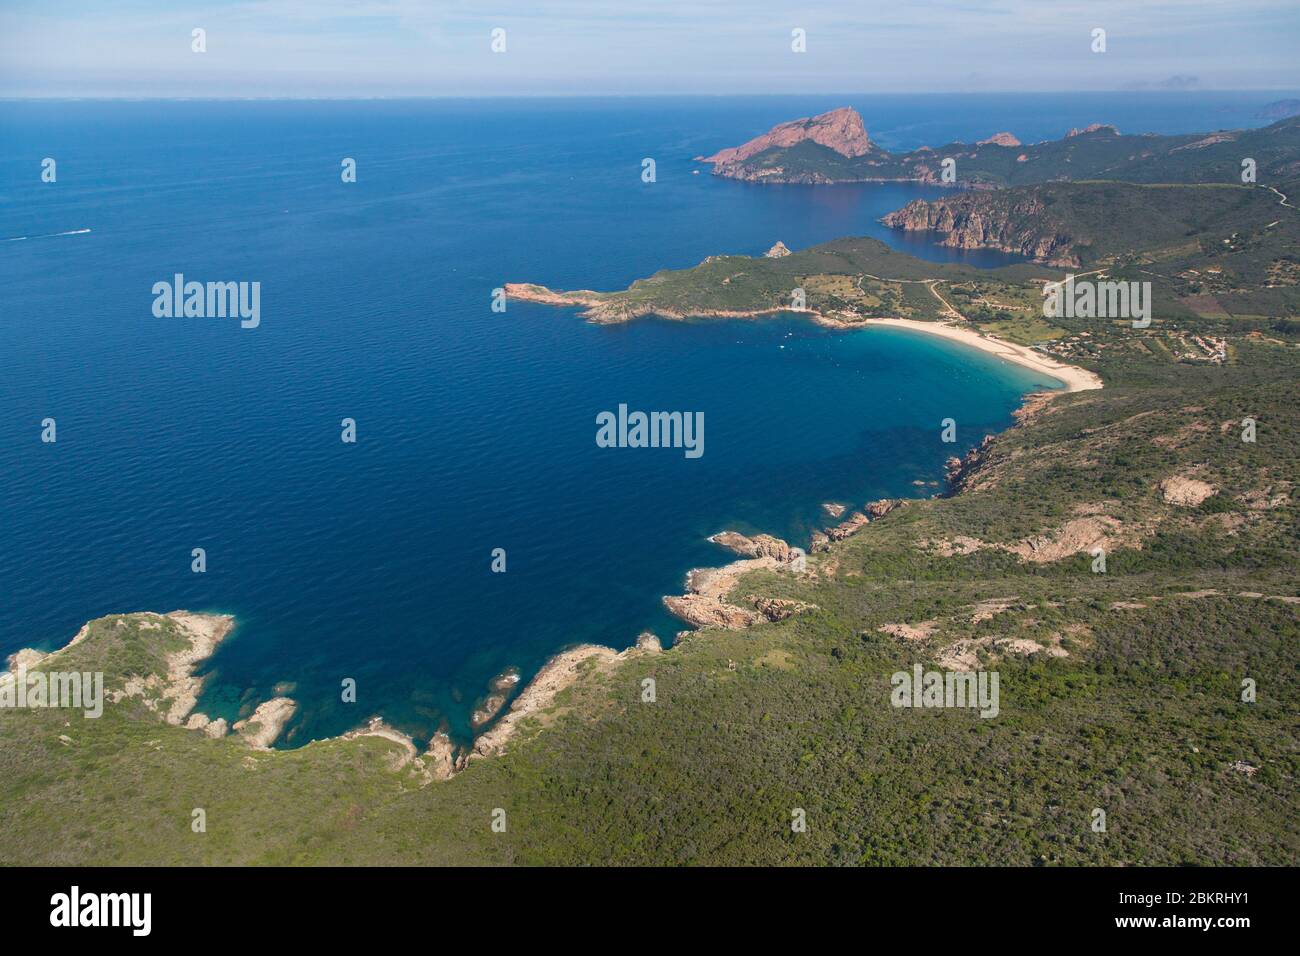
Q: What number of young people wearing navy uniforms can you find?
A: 0